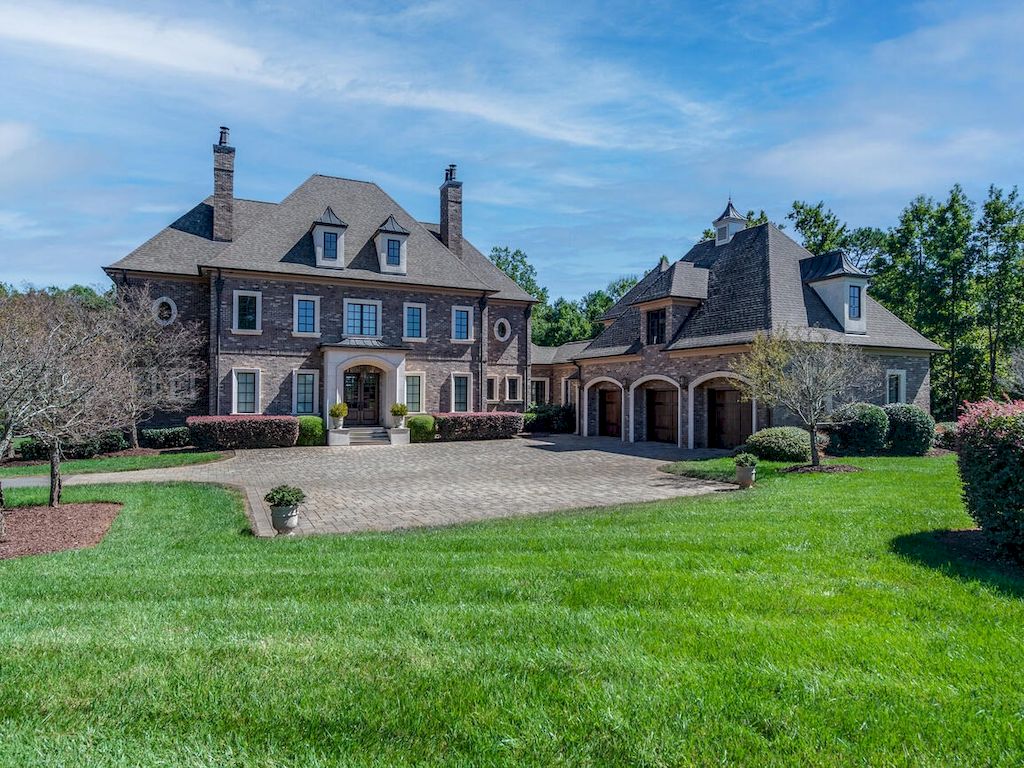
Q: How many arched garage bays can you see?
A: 3